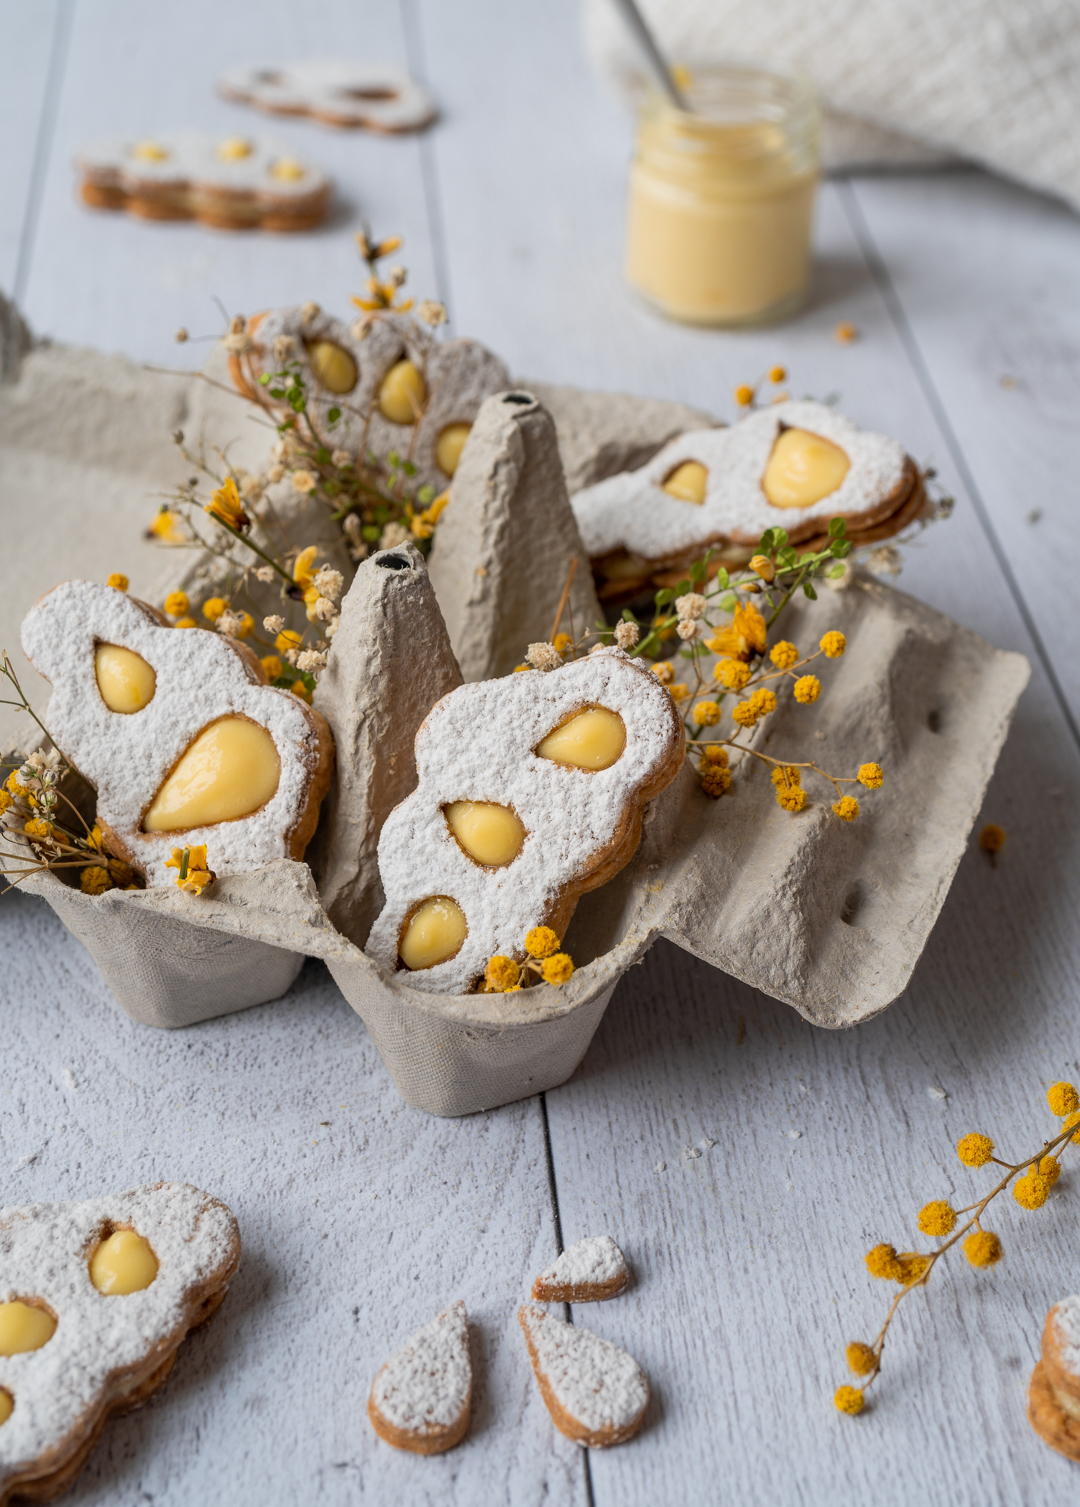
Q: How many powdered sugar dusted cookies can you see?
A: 11